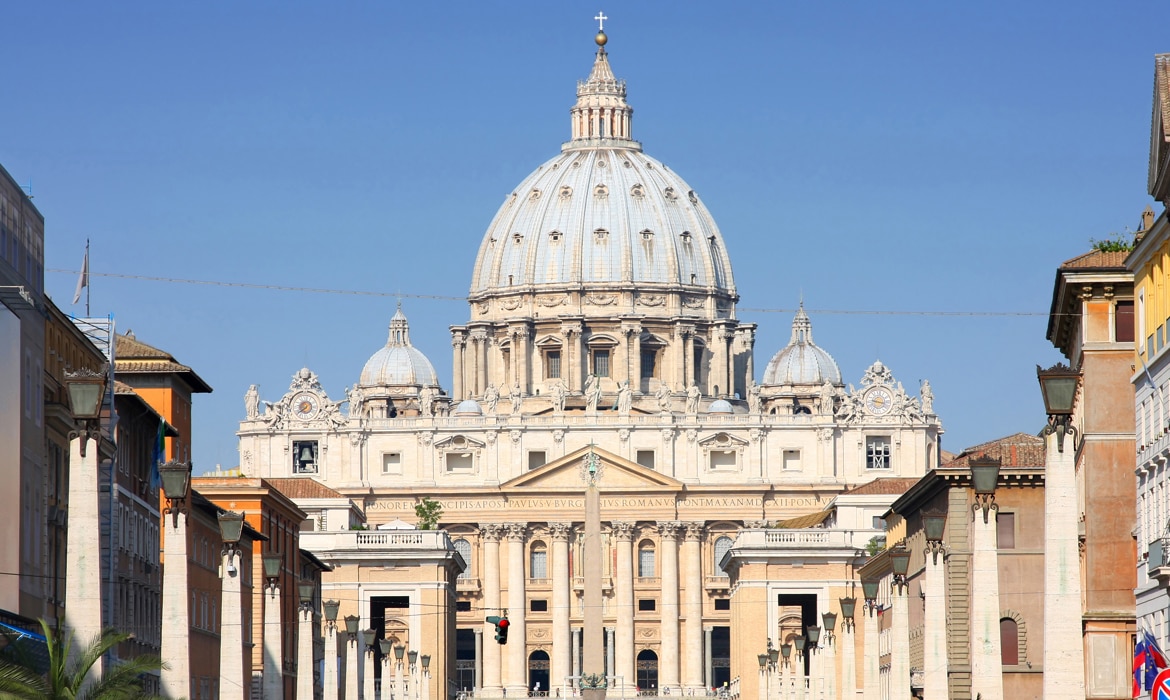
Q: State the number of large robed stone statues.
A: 13